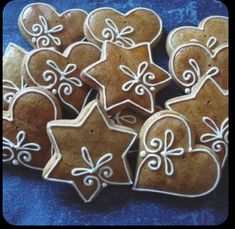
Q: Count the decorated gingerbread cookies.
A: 12